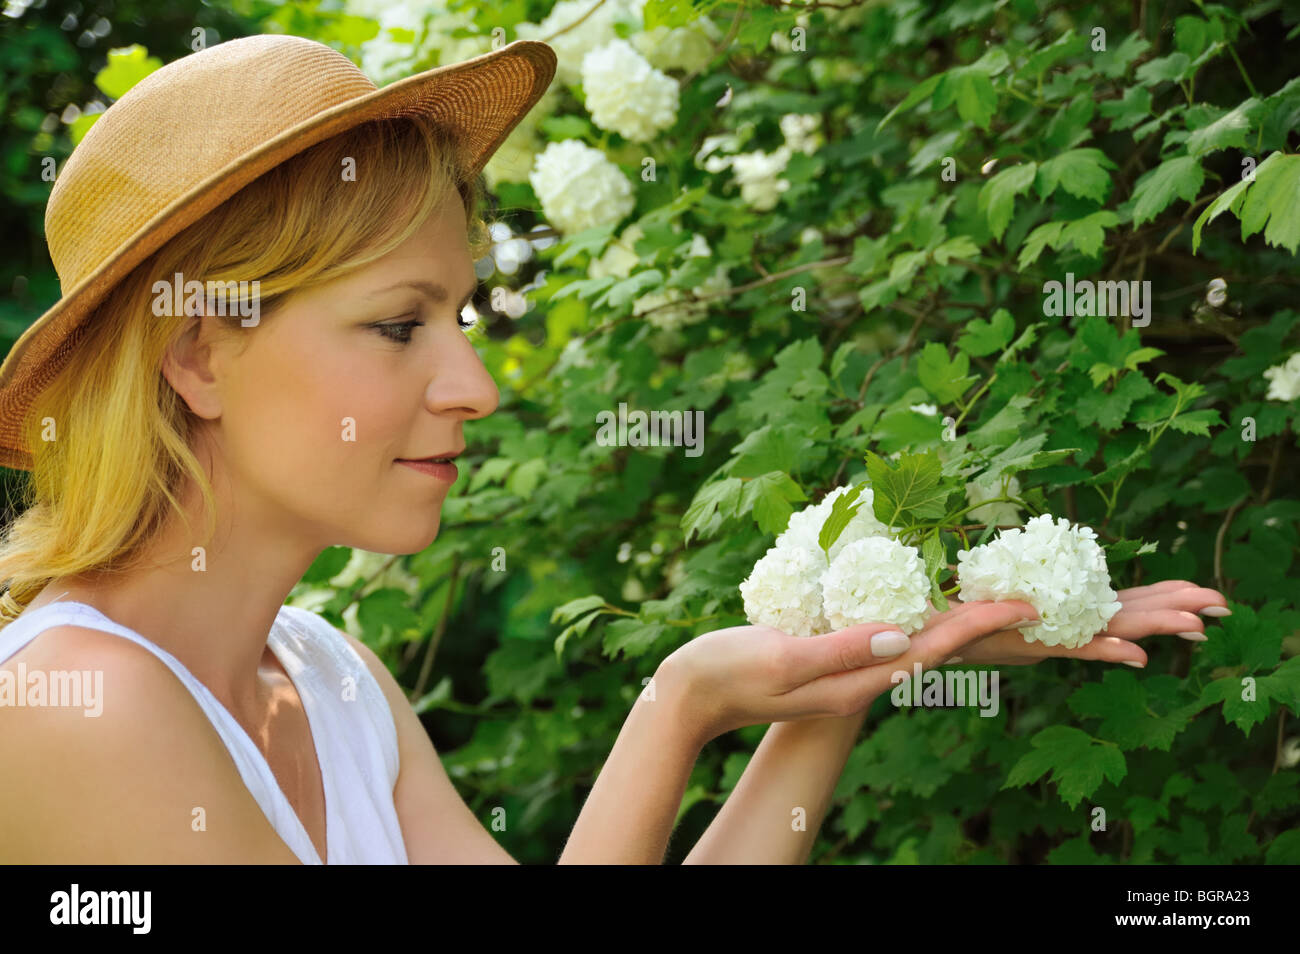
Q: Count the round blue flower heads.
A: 0